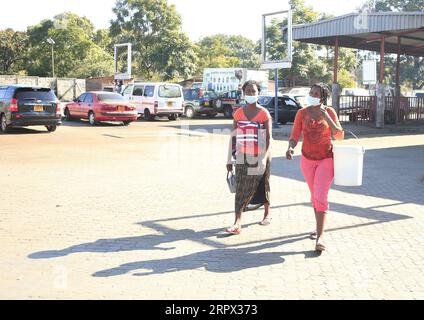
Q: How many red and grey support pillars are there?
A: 3